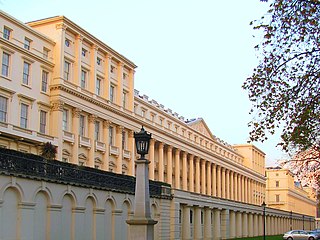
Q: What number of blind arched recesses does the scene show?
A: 7